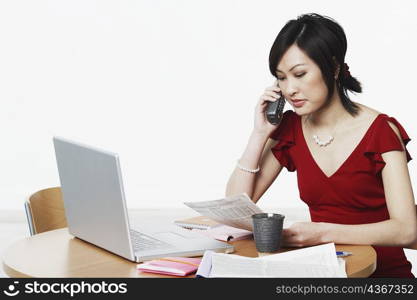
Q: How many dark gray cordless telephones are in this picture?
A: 1